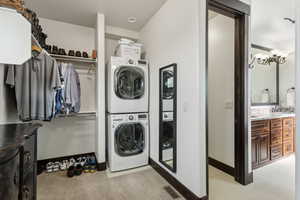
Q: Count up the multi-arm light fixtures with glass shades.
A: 1